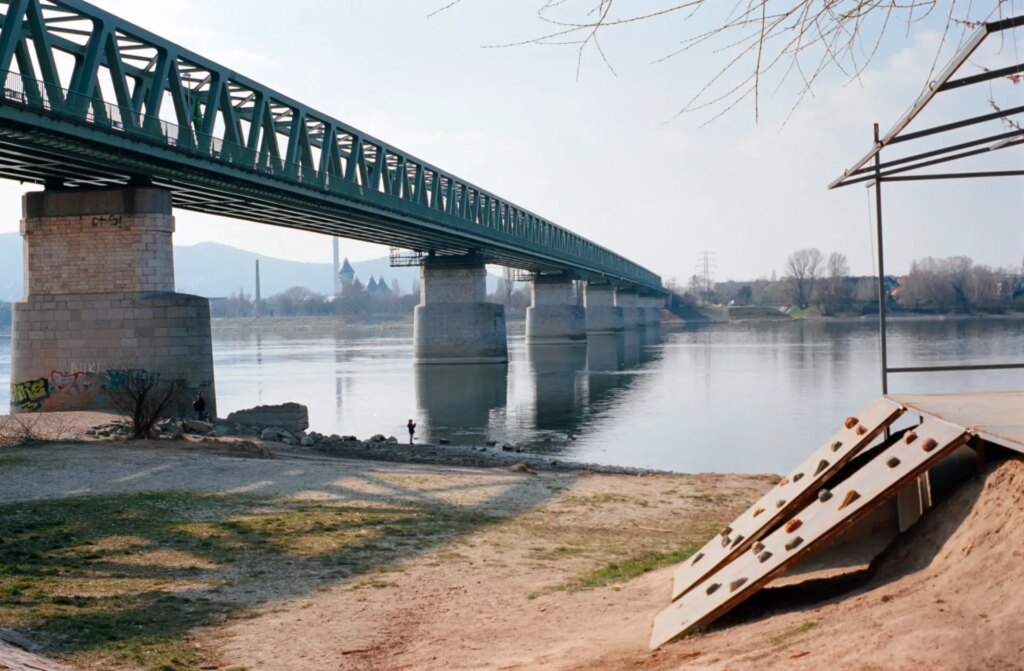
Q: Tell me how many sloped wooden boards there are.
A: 2